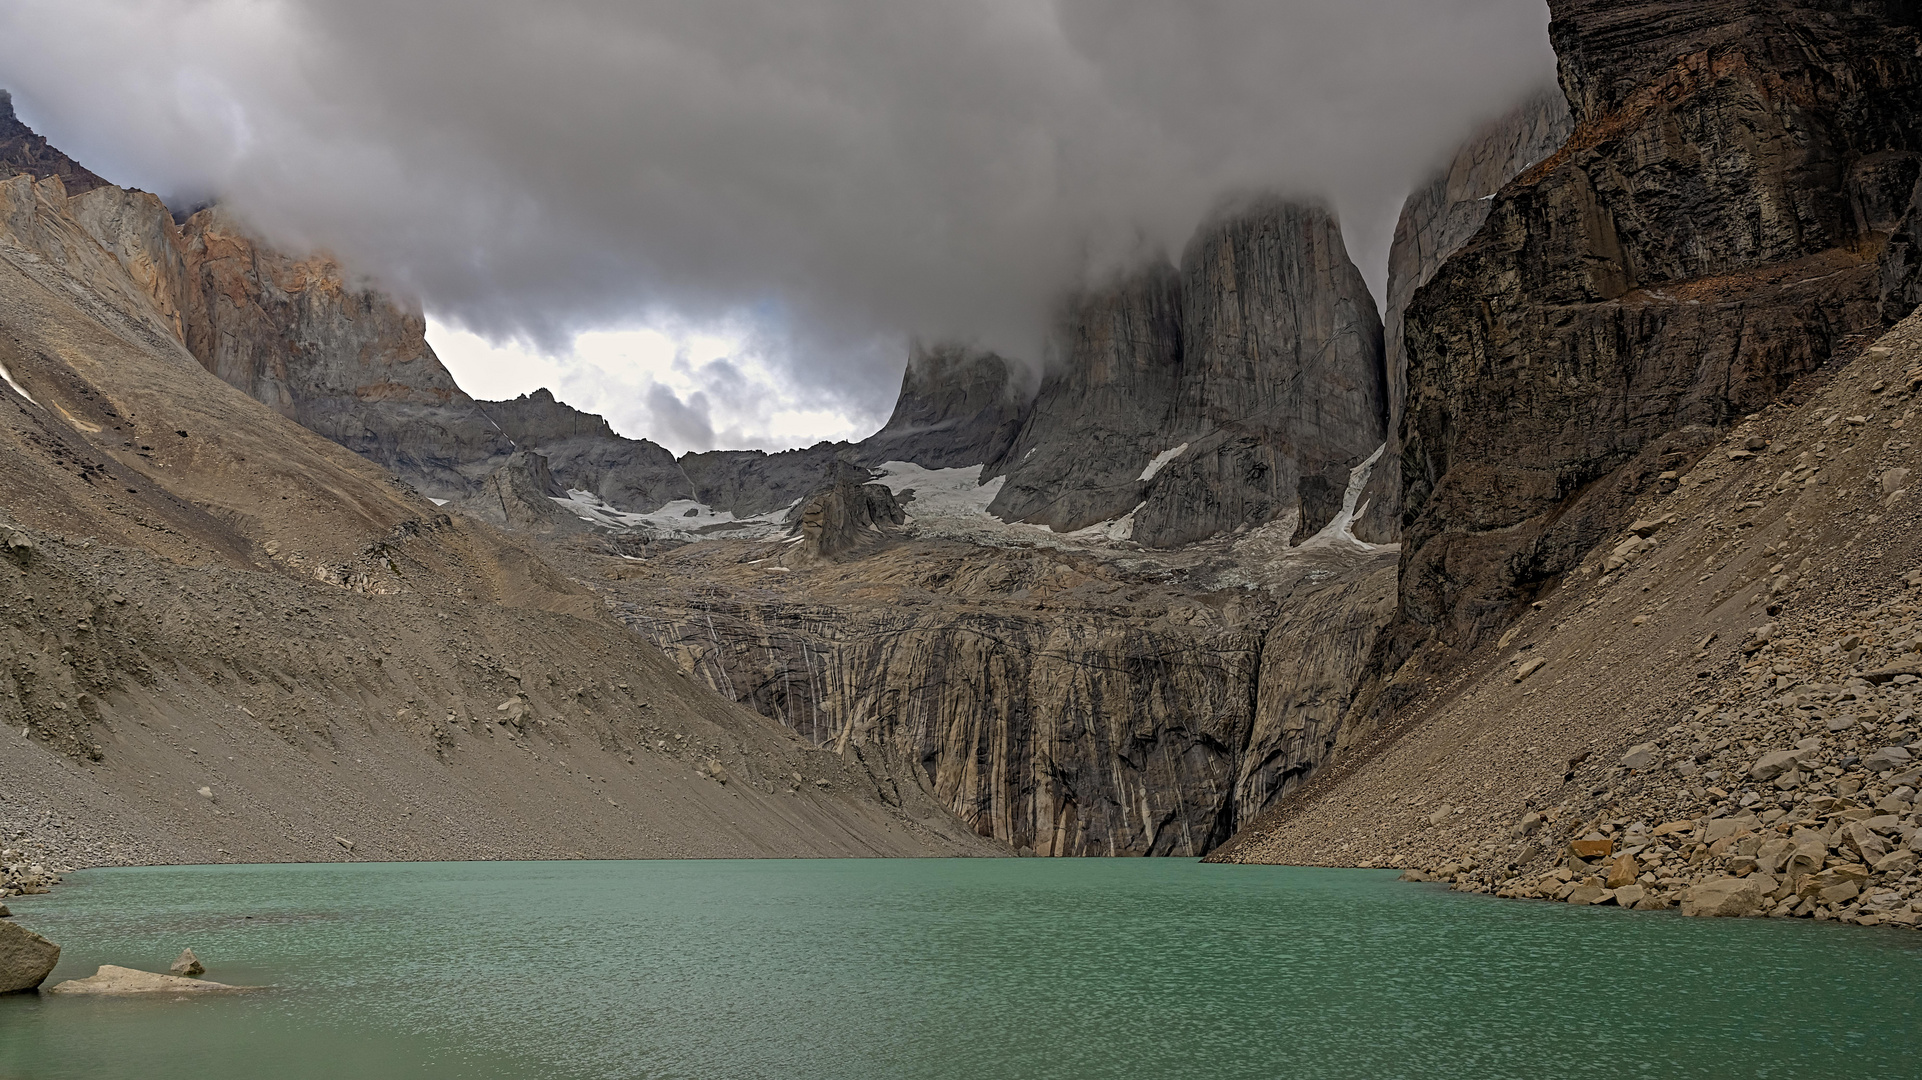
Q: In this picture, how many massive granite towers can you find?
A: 3